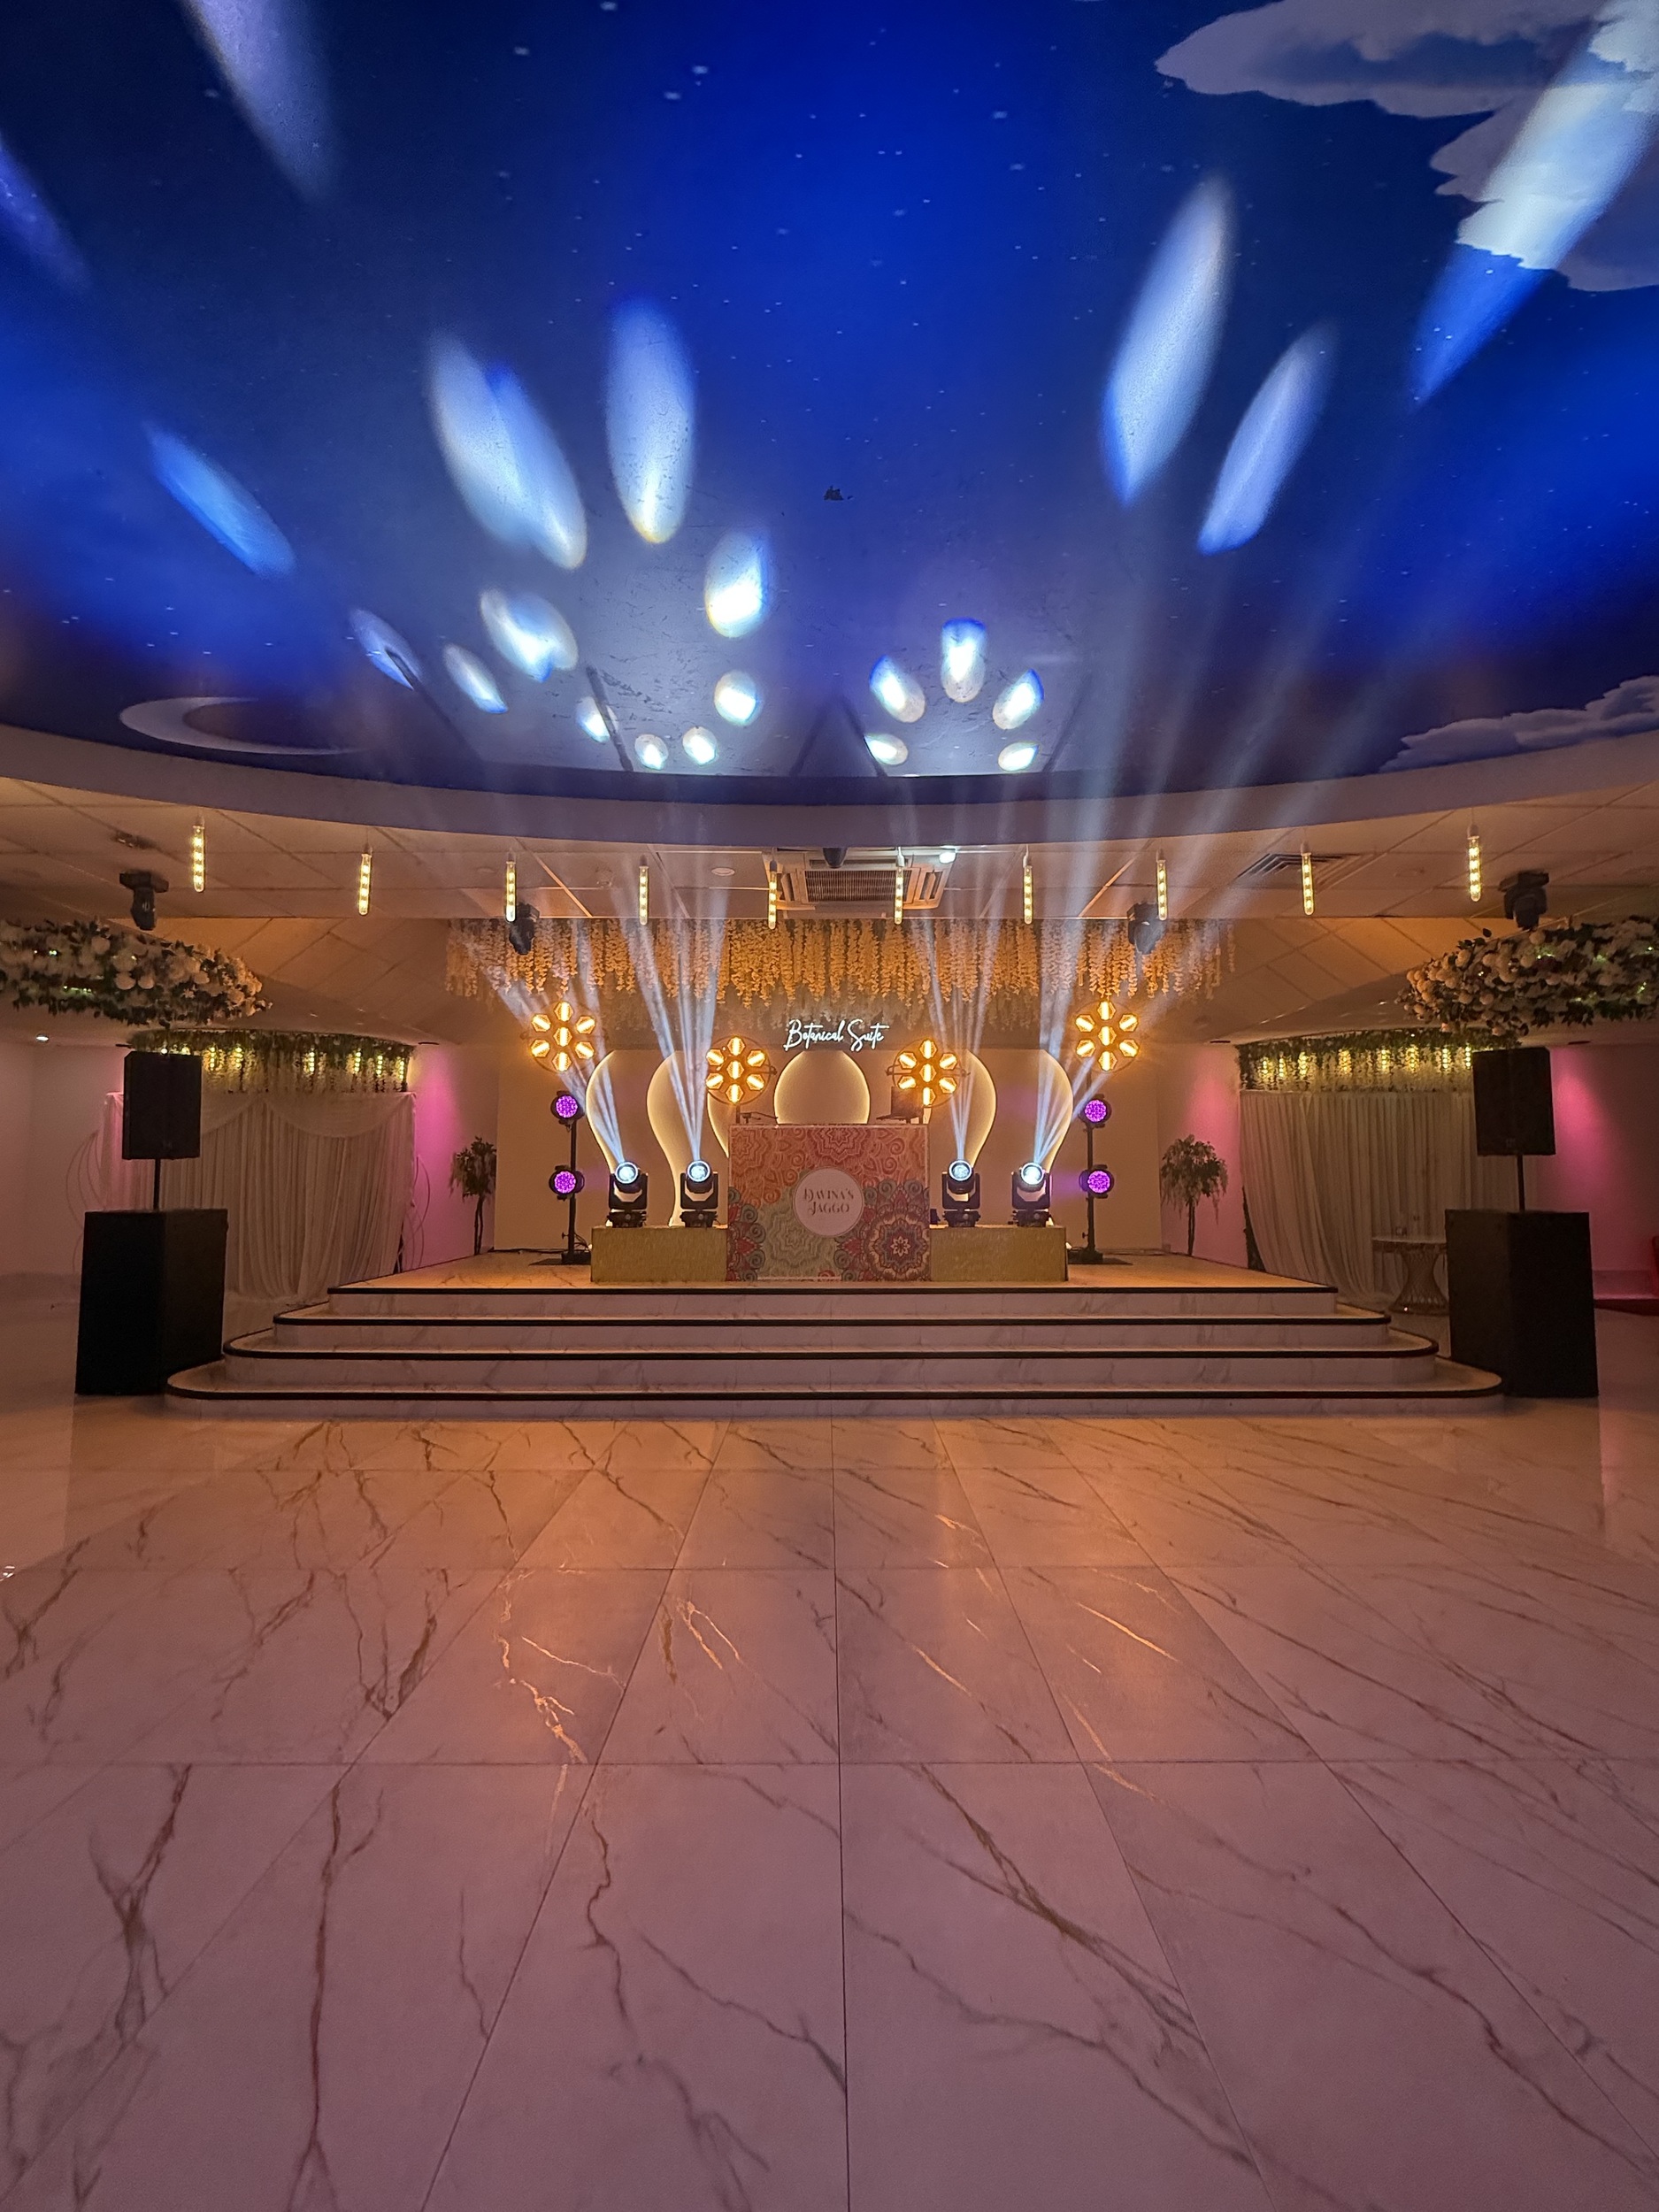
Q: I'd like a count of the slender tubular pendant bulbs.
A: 10